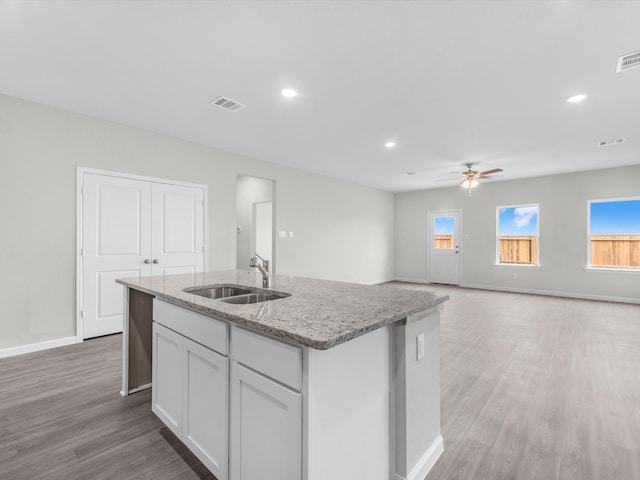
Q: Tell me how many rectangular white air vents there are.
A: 3